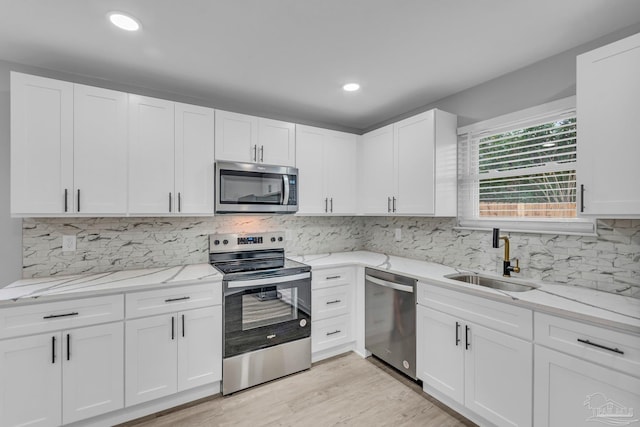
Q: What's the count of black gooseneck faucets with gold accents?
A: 1